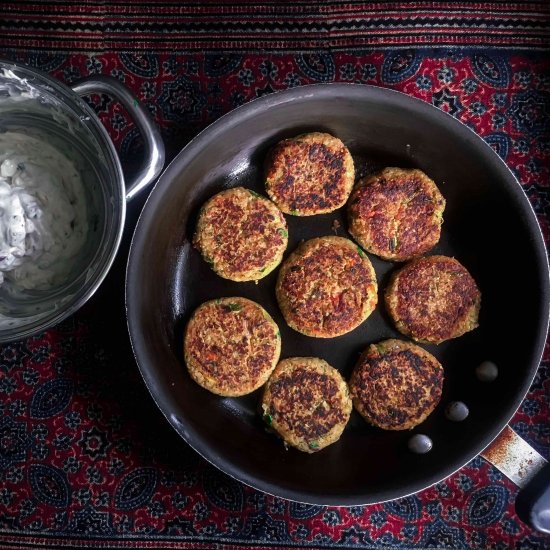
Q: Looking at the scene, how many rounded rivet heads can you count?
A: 3